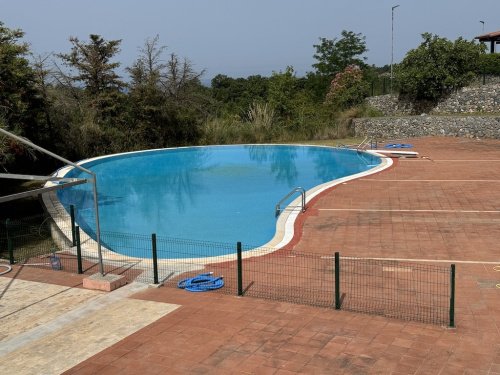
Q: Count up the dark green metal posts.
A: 7